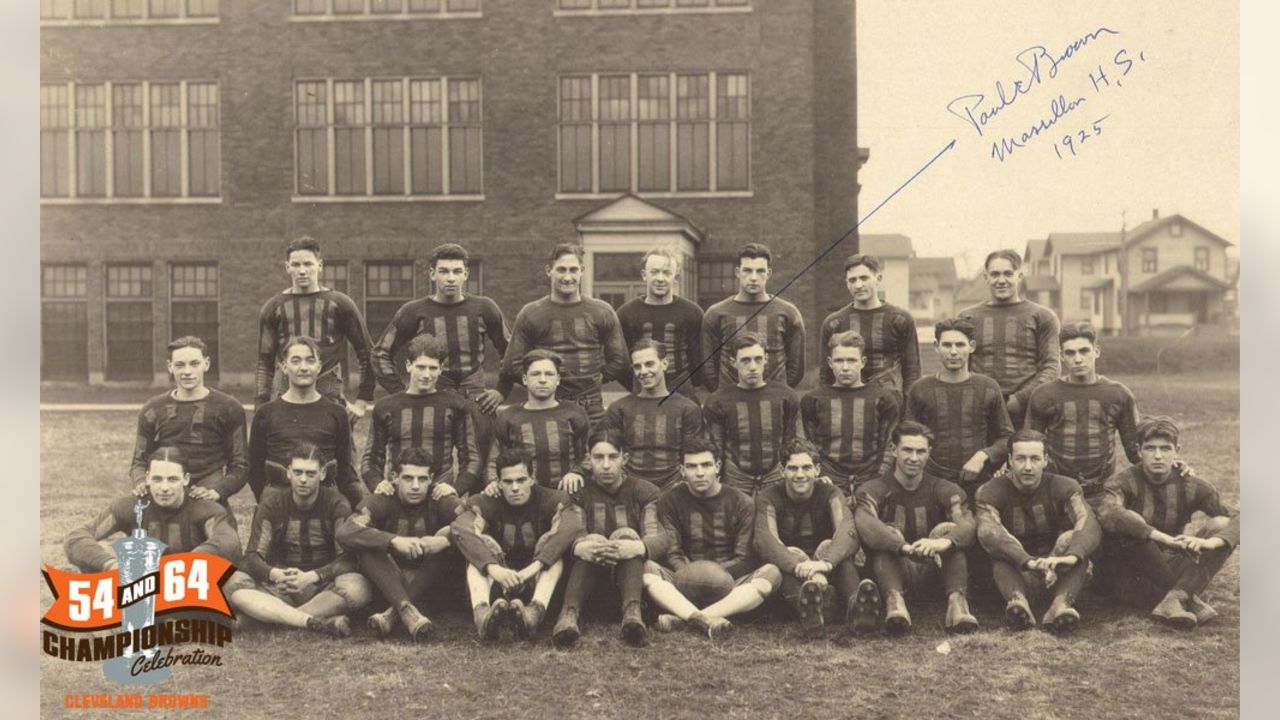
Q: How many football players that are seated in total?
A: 10